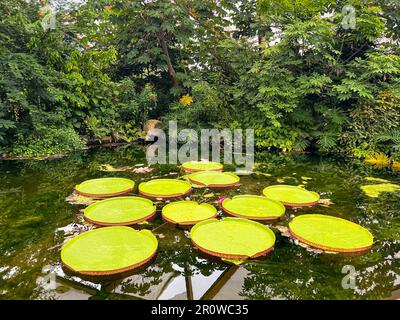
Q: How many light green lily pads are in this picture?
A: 11